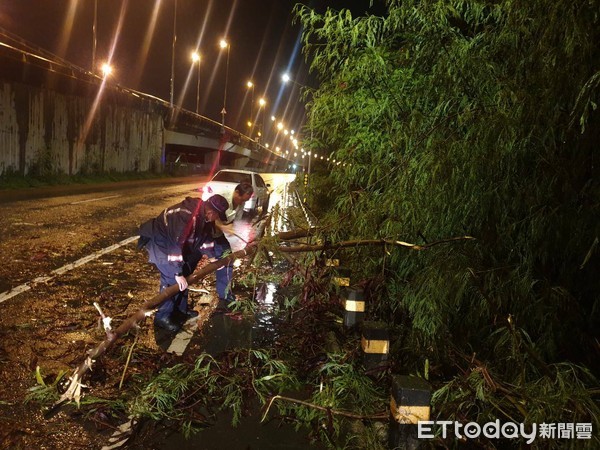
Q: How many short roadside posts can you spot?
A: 5